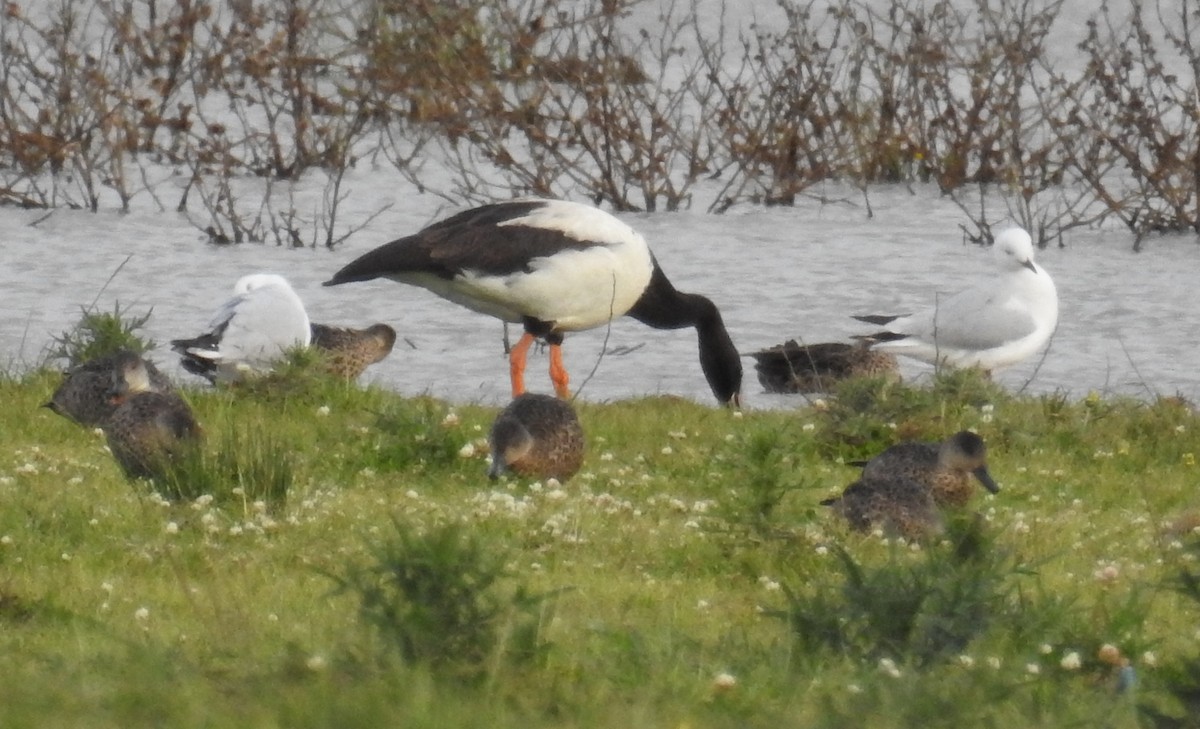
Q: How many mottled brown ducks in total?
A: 7